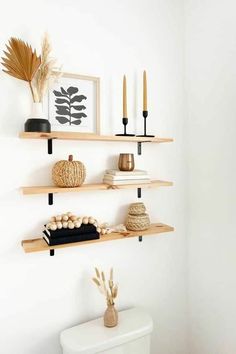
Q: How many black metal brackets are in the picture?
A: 6